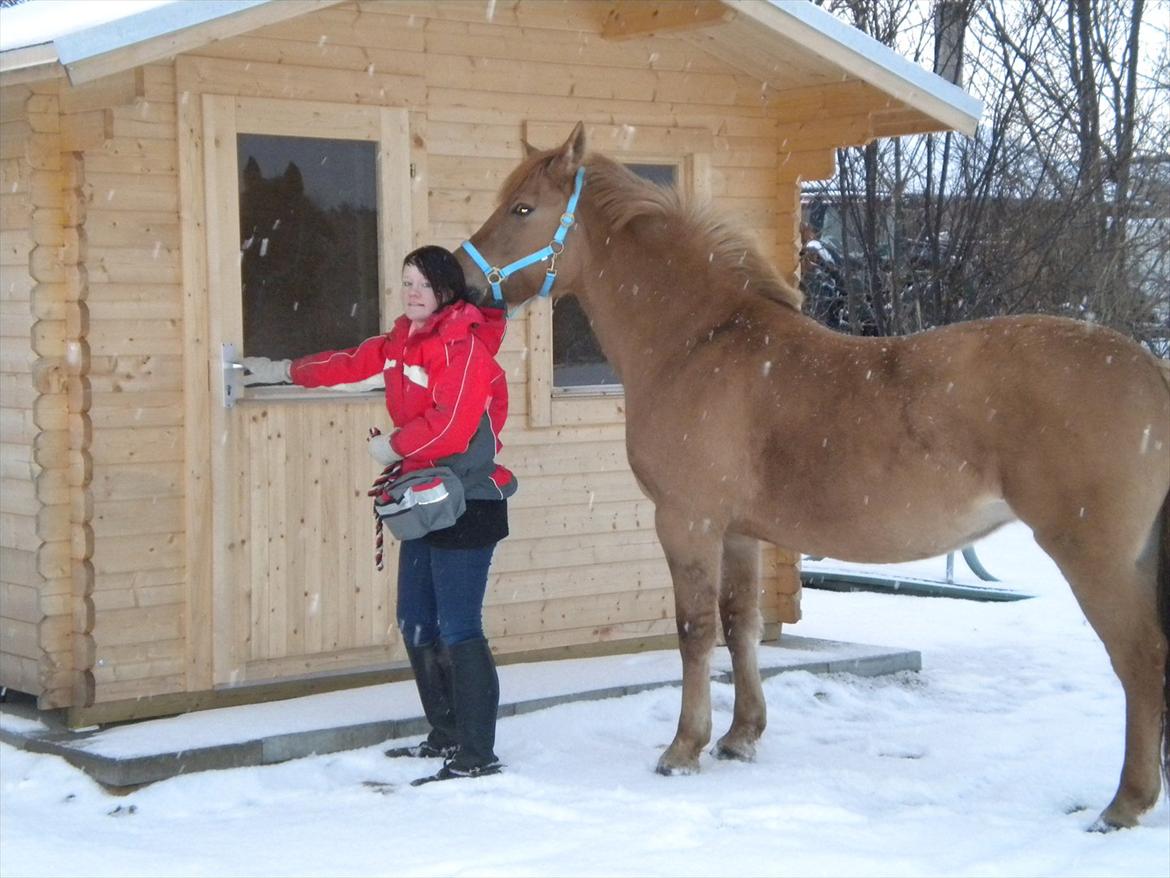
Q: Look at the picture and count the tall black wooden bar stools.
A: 0